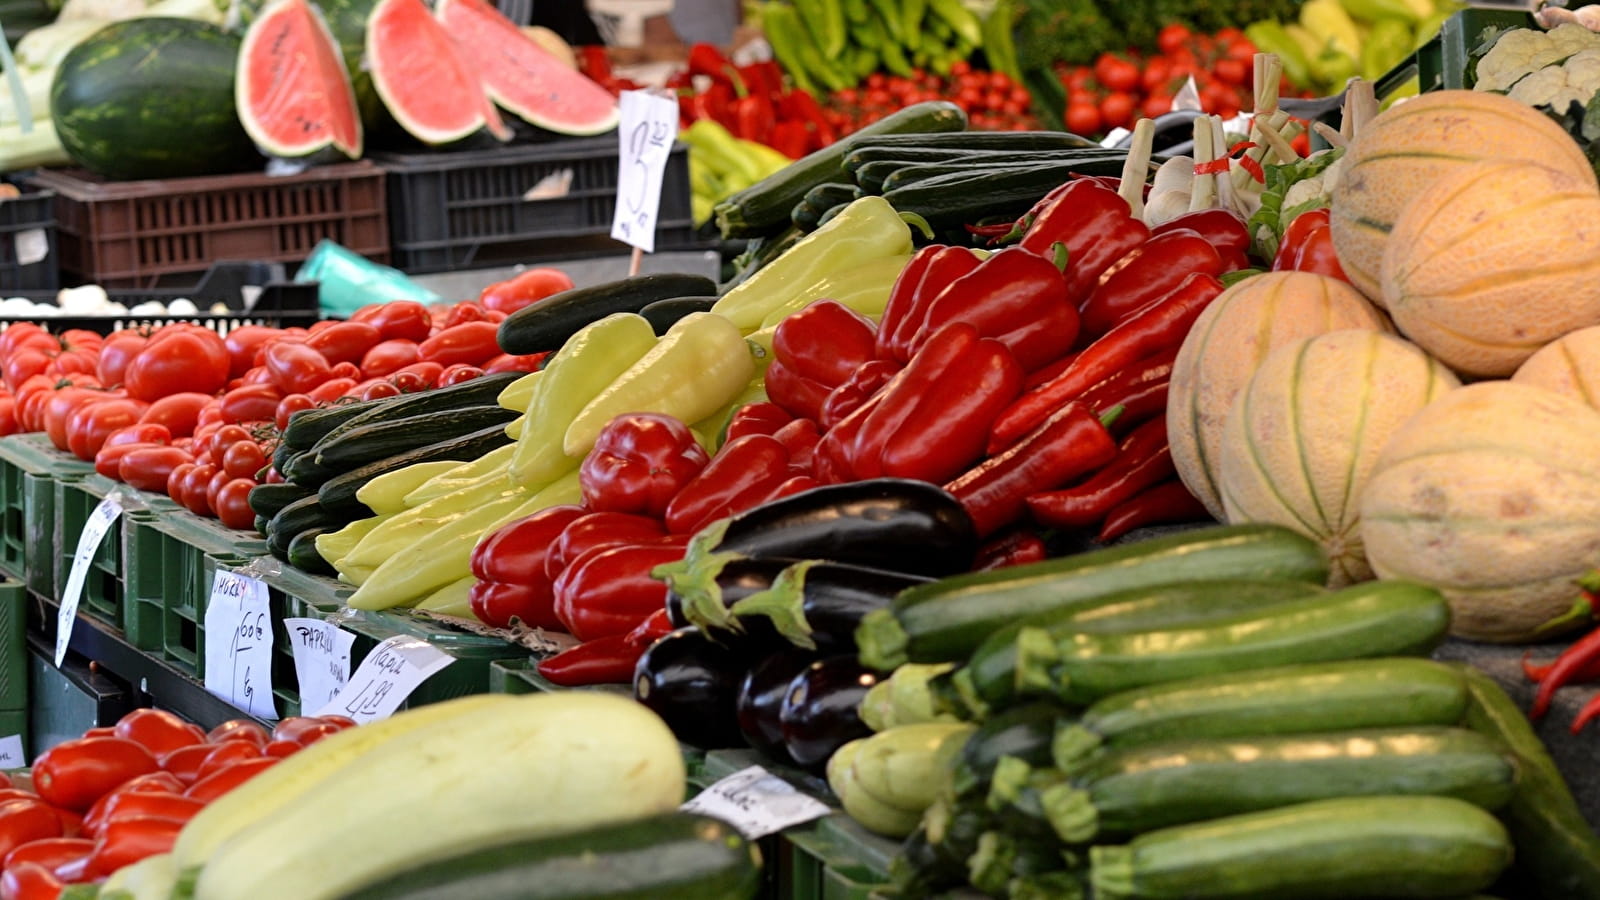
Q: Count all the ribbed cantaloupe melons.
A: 6